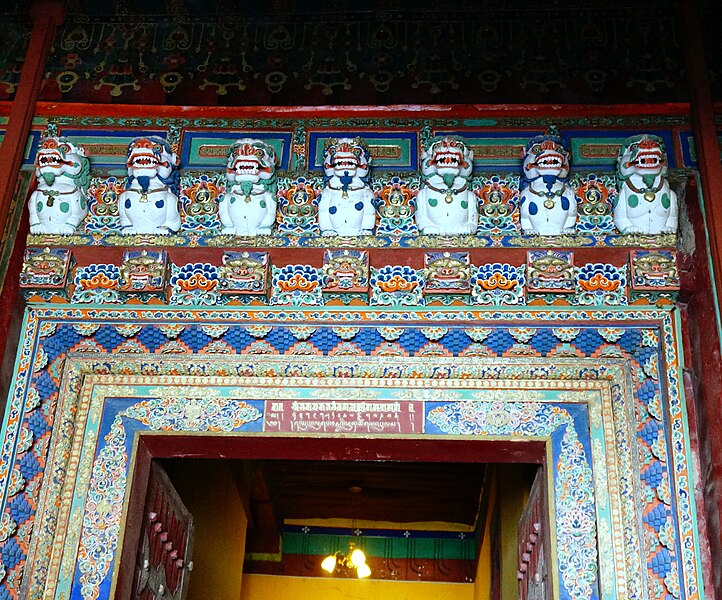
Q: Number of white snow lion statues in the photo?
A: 7